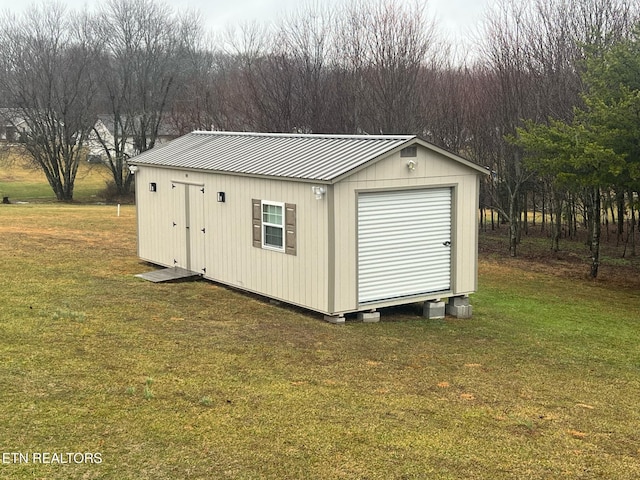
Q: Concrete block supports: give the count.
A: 4